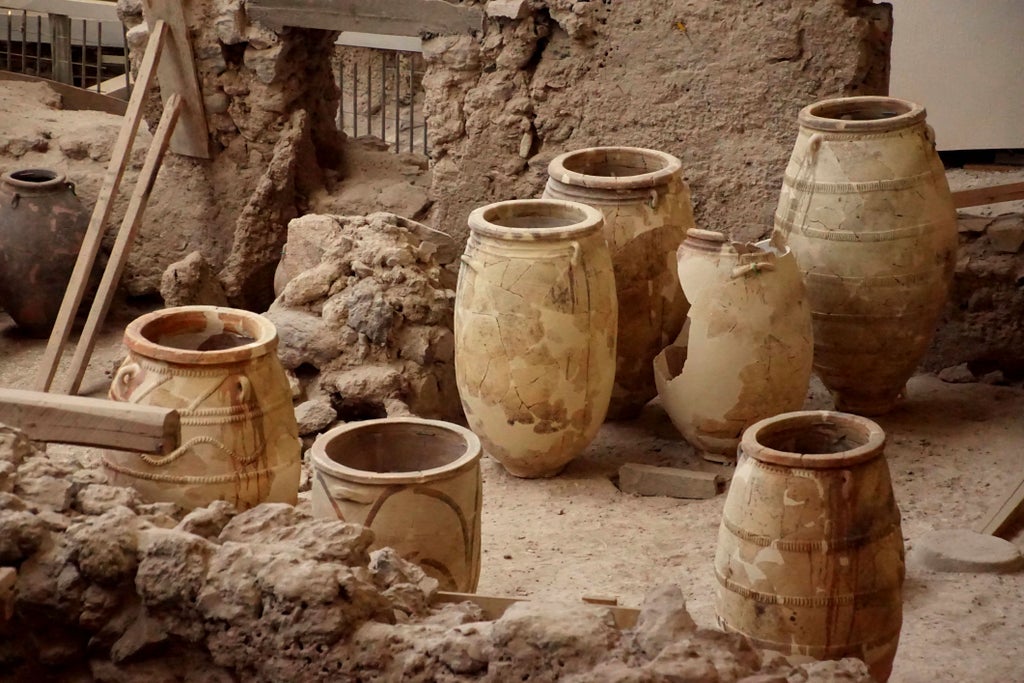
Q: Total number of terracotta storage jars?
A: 8